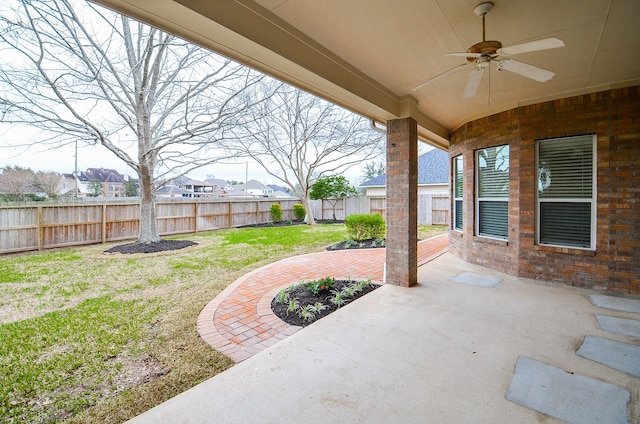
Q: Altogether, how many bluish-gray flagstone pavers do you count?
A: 5